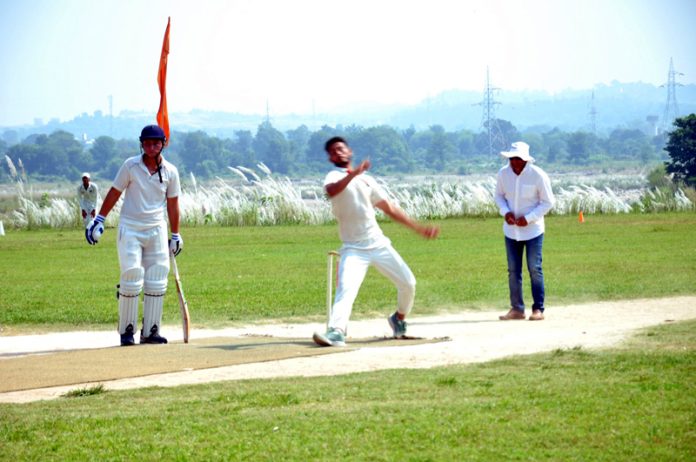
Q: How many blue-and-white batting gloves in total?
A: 2